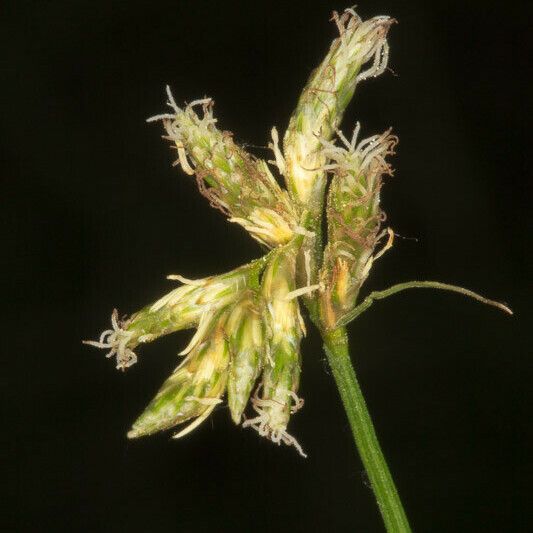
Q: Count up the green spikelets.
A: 7